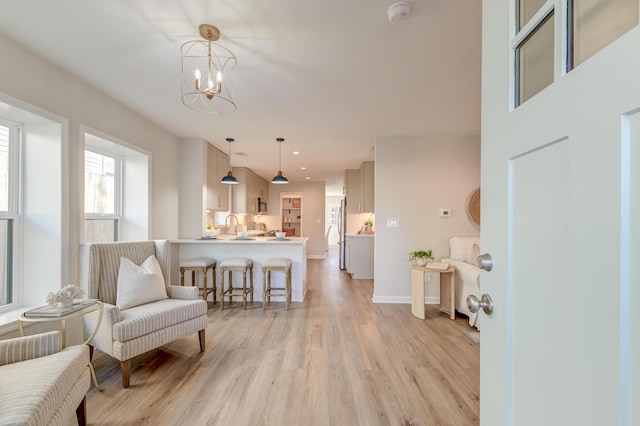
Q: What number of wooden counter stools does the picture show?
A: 3